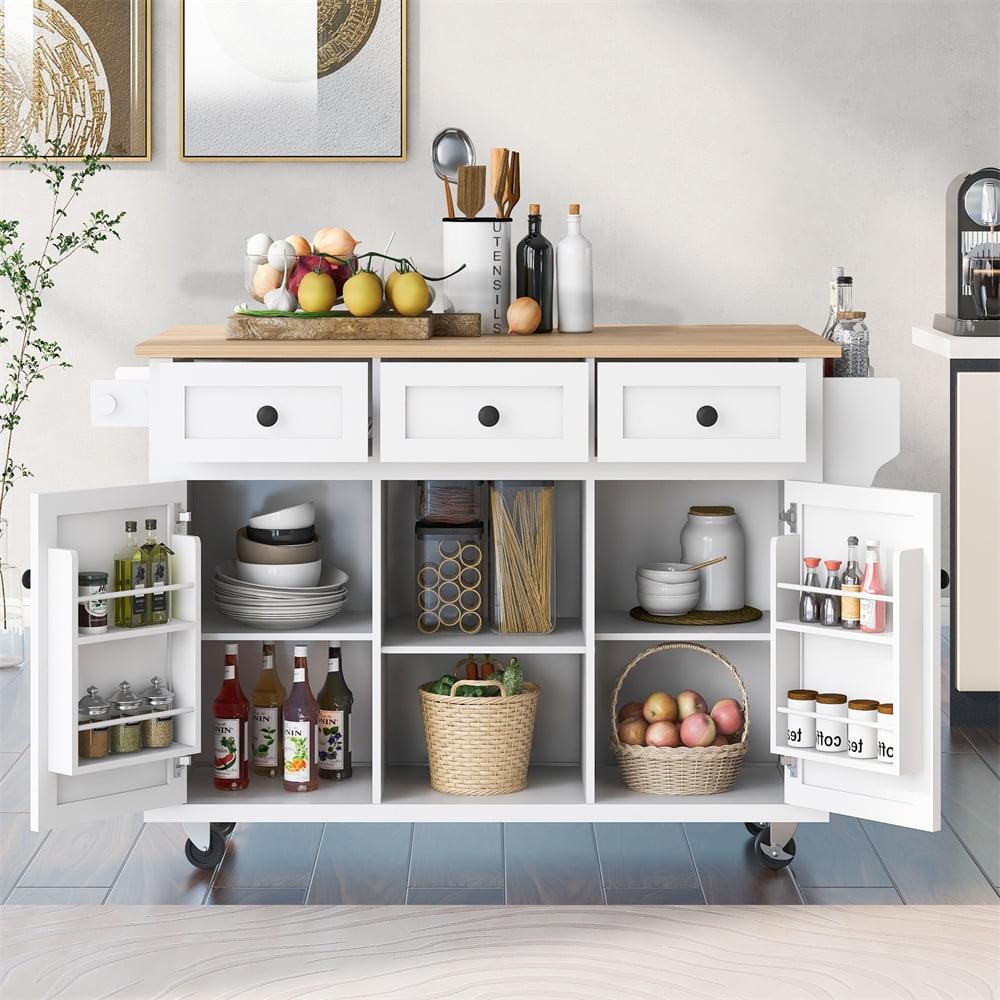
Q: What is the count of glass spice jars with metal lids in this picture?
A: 3